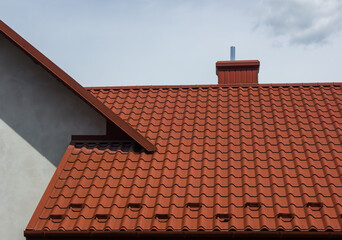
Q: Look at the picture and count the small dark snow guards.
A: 10